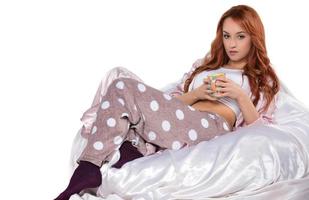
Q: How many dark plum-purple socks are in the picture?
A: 2